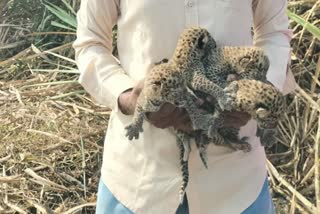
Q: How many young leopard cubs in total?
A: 4